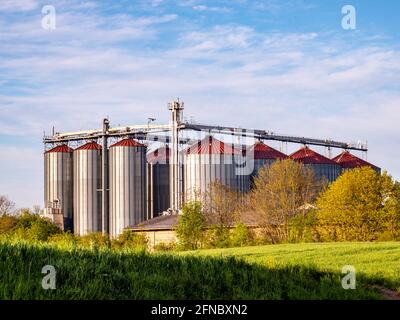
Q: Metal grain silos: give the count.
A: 8